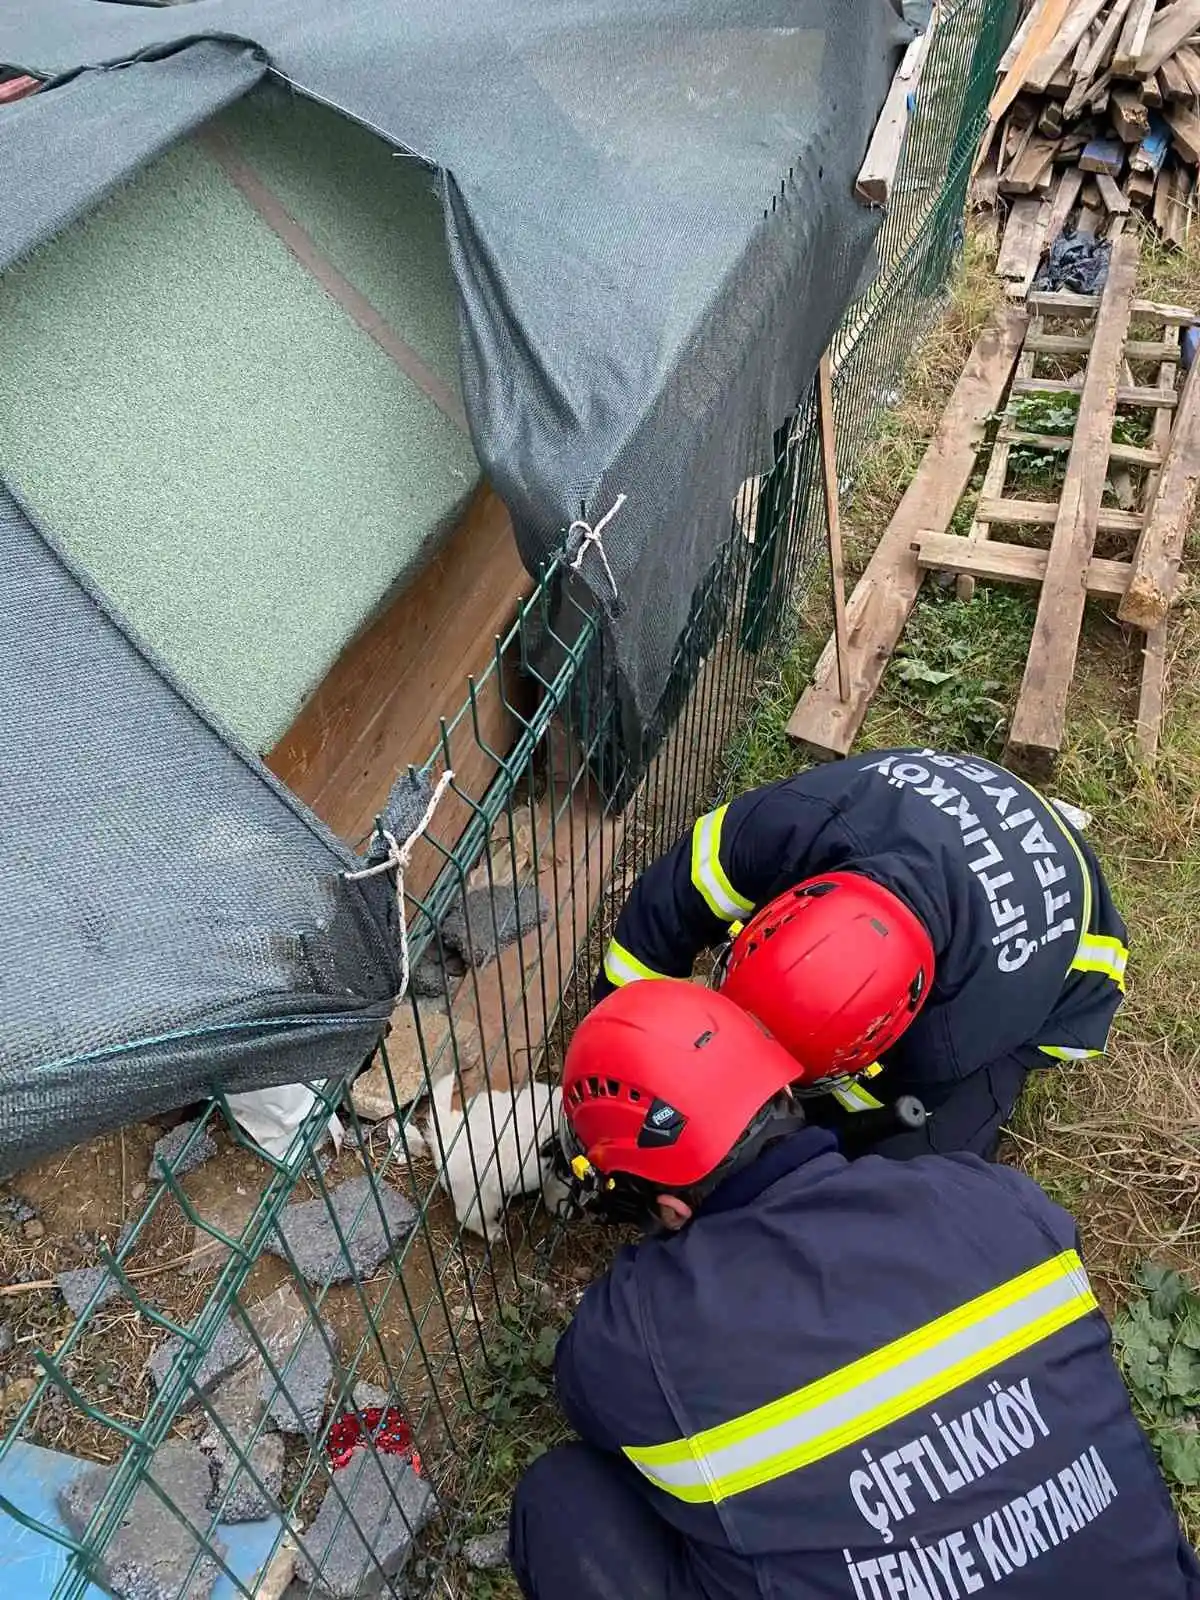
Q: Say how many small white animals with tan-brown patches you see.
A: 1